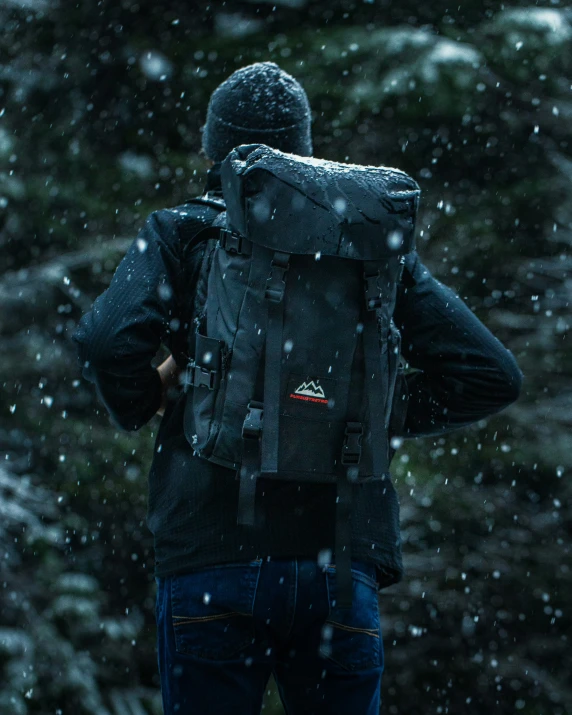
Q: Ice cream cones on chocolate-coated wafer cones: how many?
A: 0